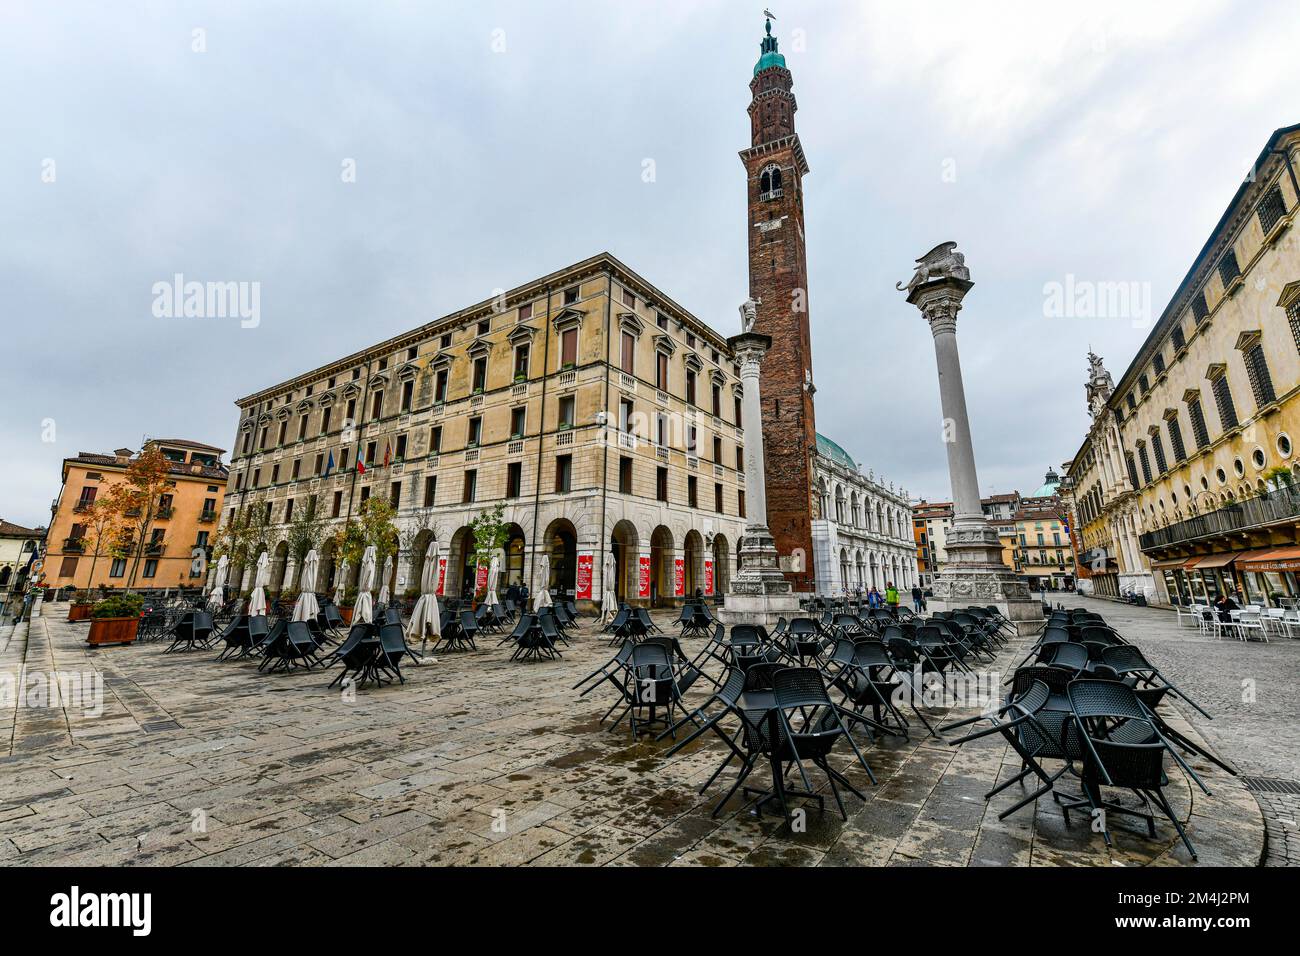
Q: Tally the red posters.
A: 6